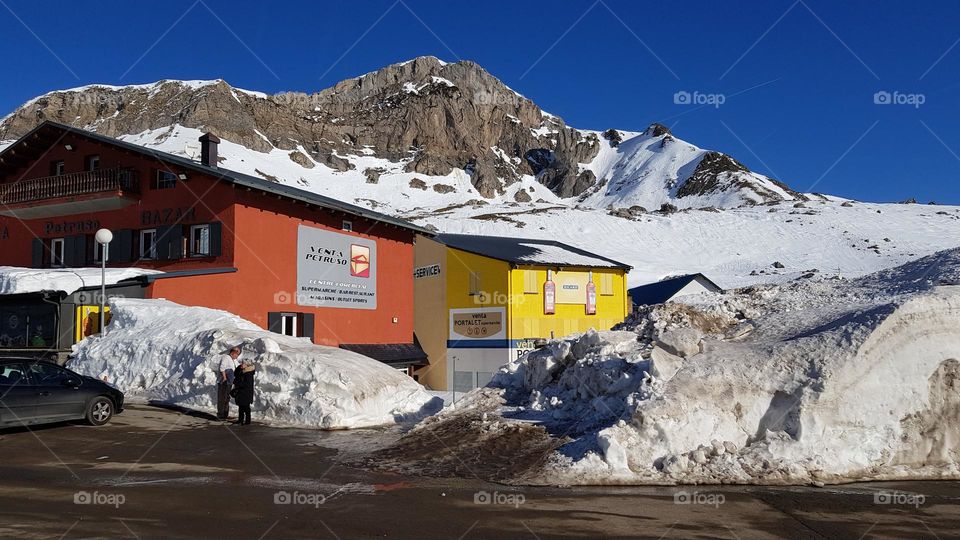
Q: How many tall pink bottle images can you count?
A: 2